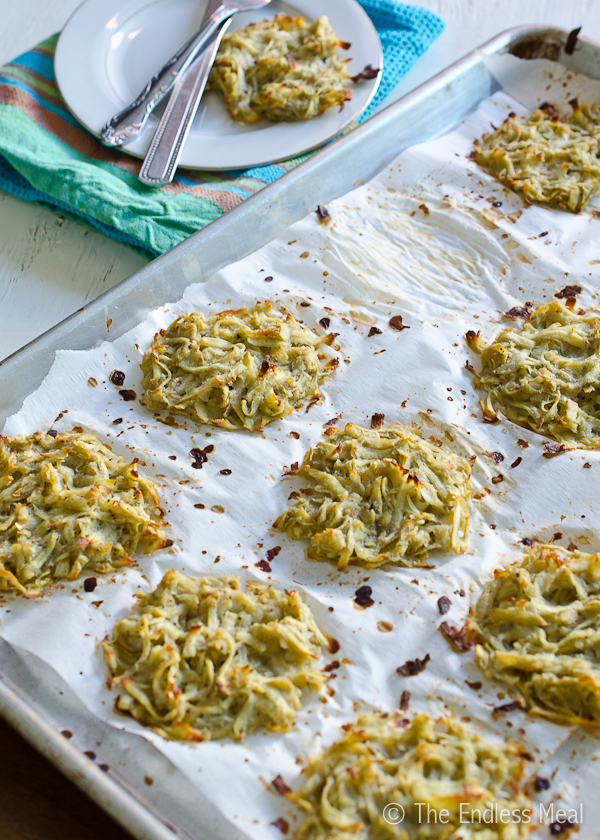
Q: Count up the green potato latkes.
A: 9